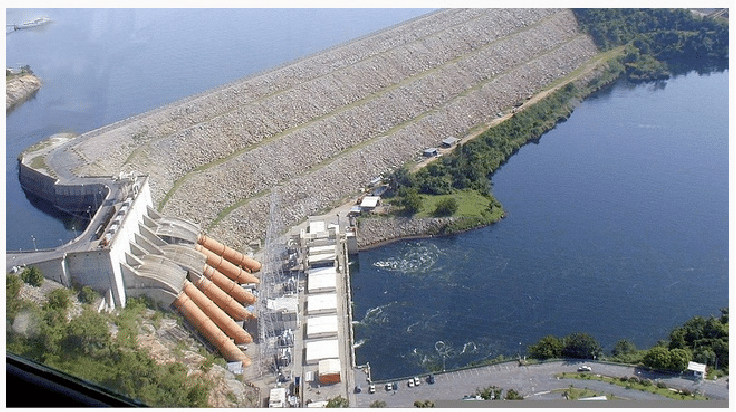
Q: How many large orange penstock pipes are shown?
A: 6